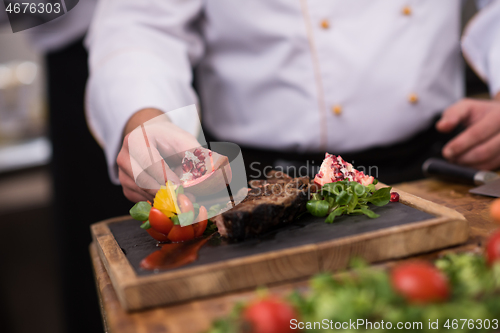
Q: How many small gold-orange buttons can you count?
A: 4